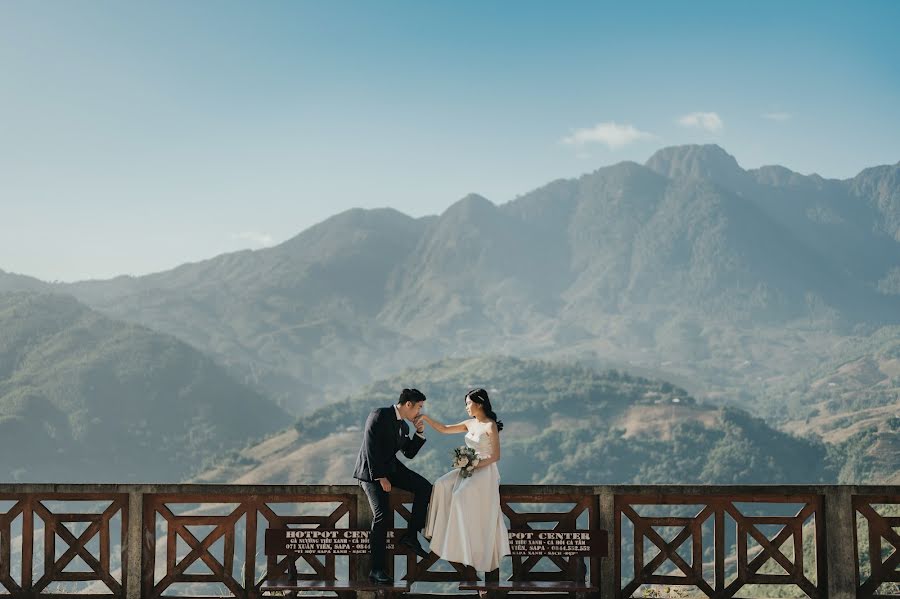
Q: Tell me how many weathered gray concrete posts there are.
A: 4